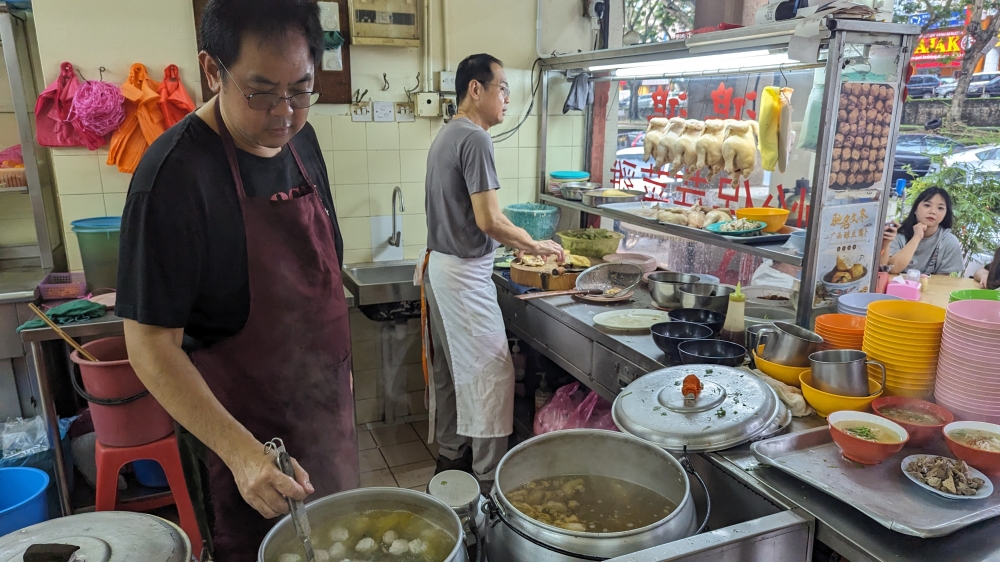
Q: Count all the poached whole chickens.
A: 5